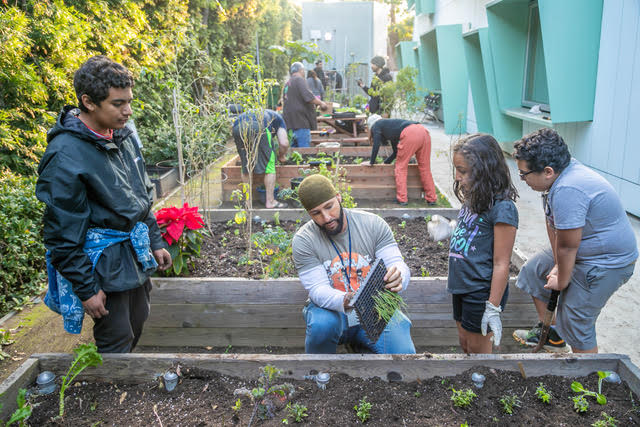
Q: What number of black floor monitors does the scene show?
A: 0